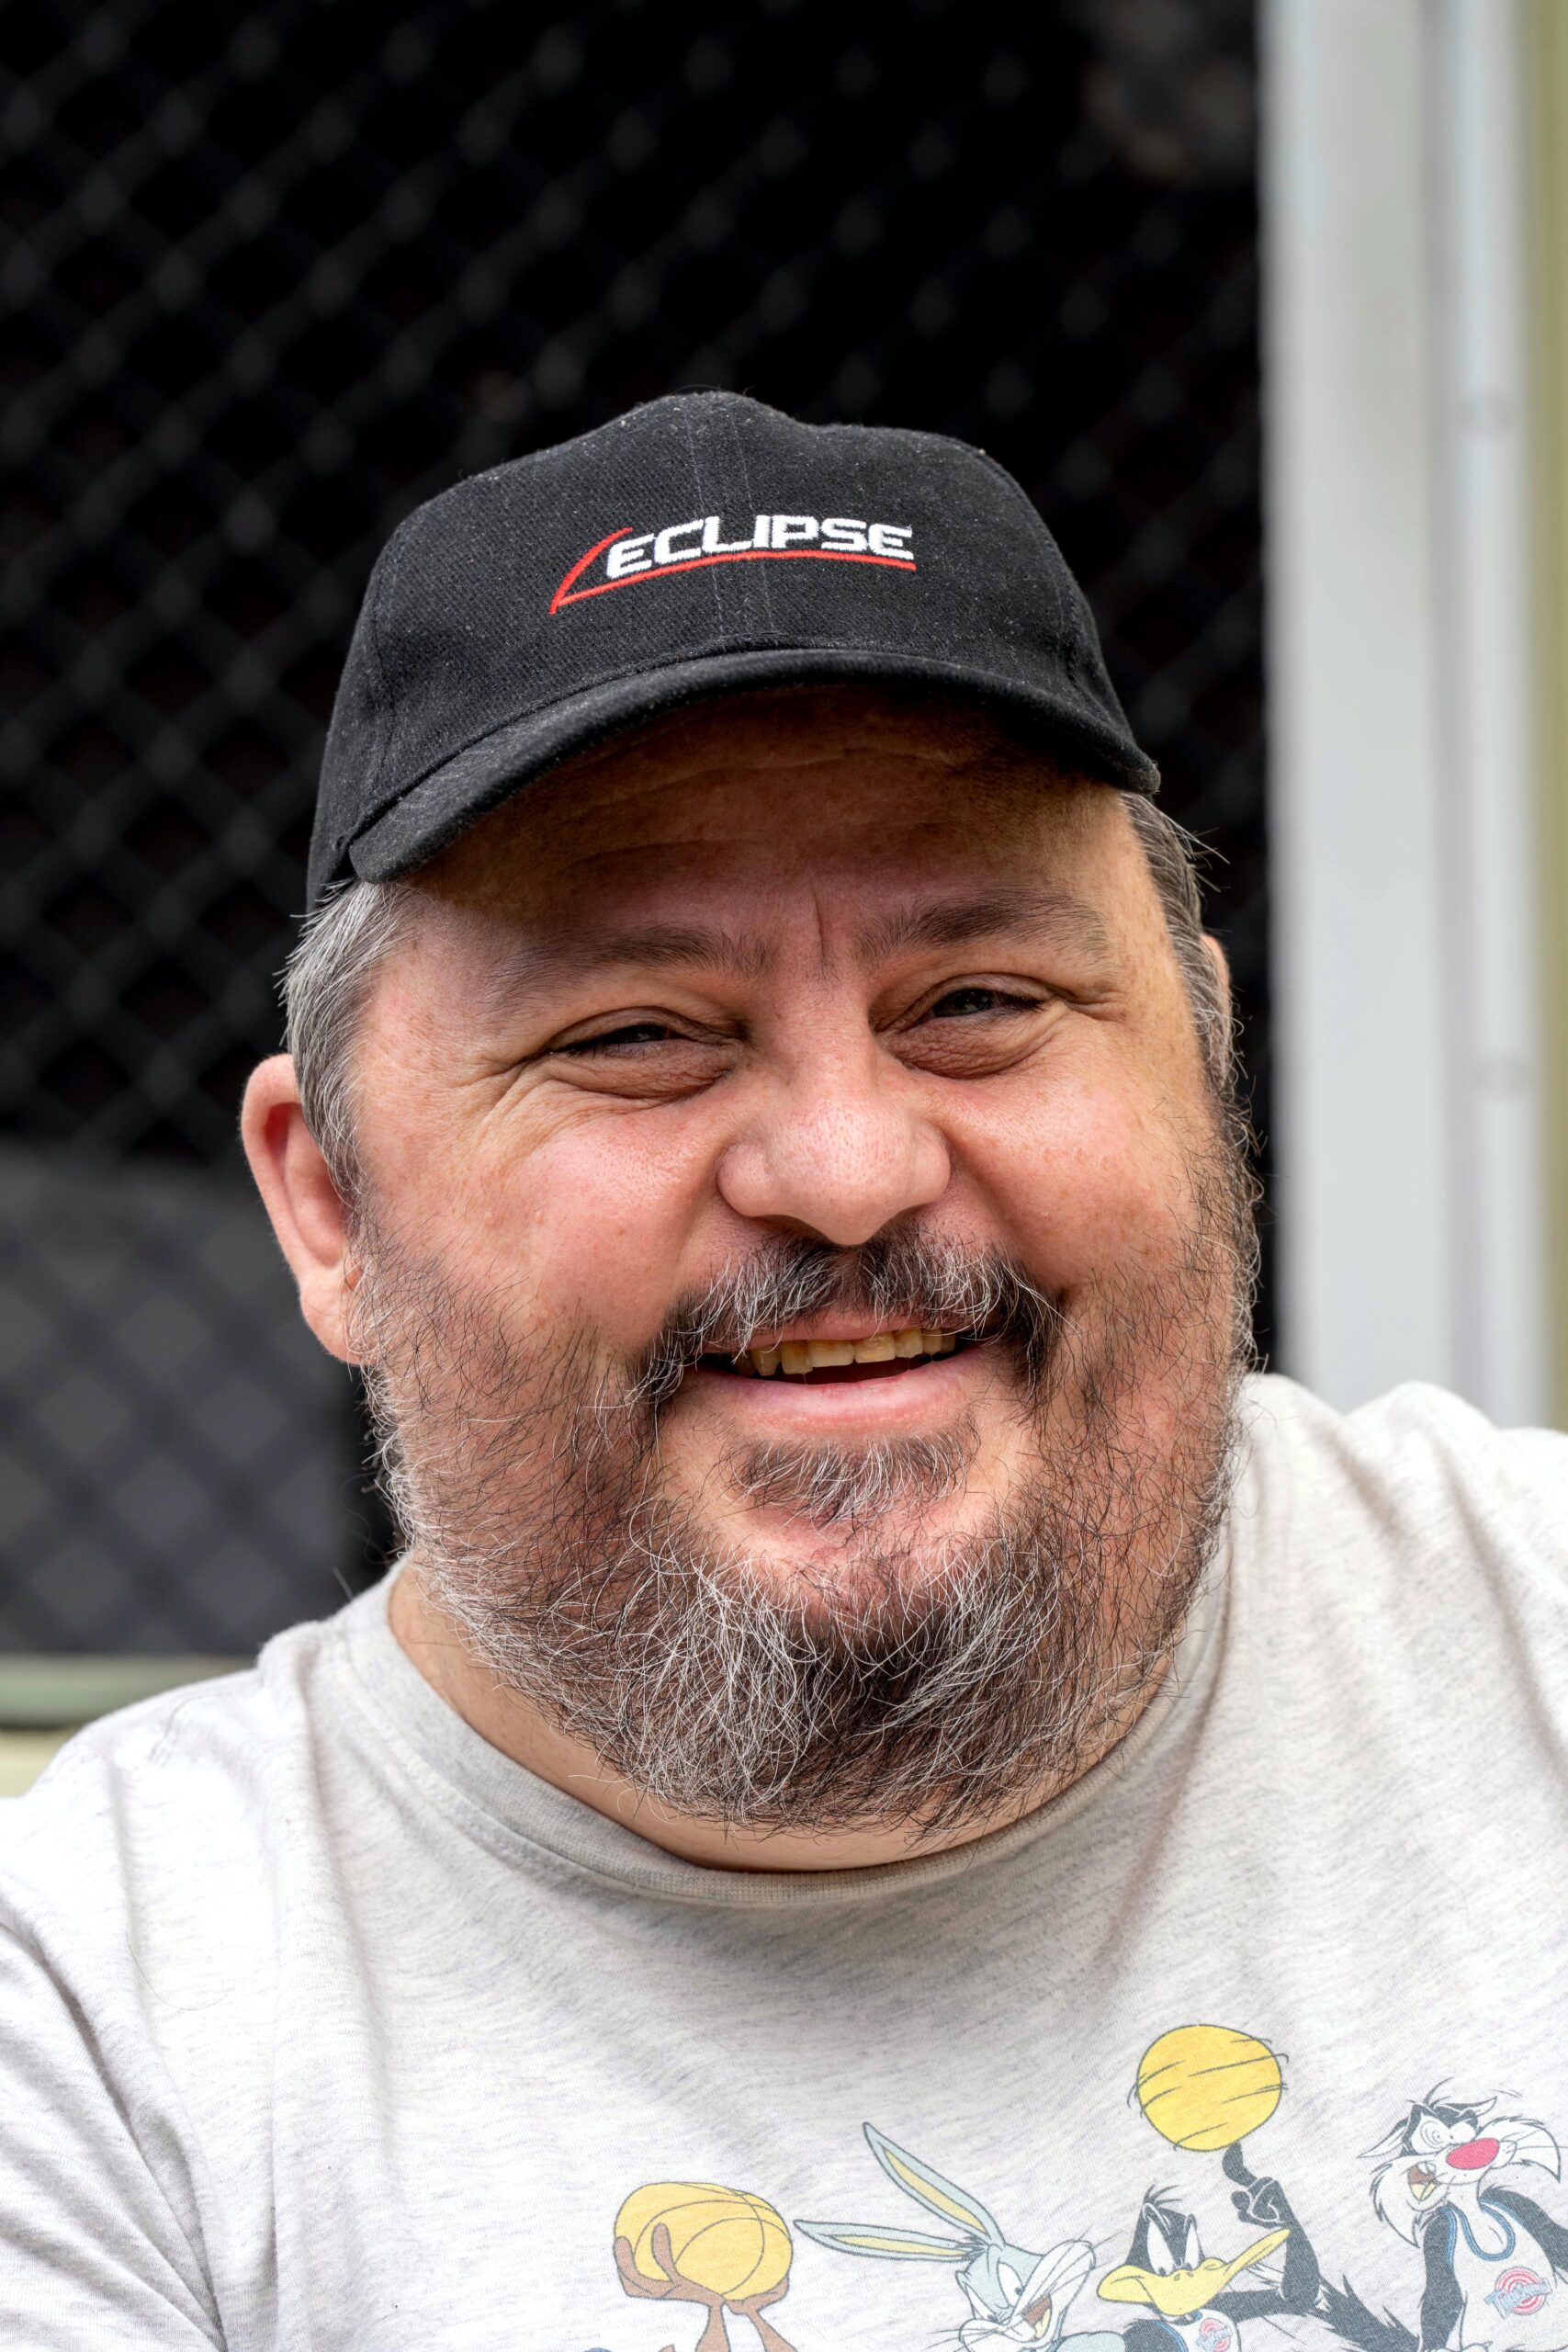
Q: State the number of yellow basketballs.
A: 2